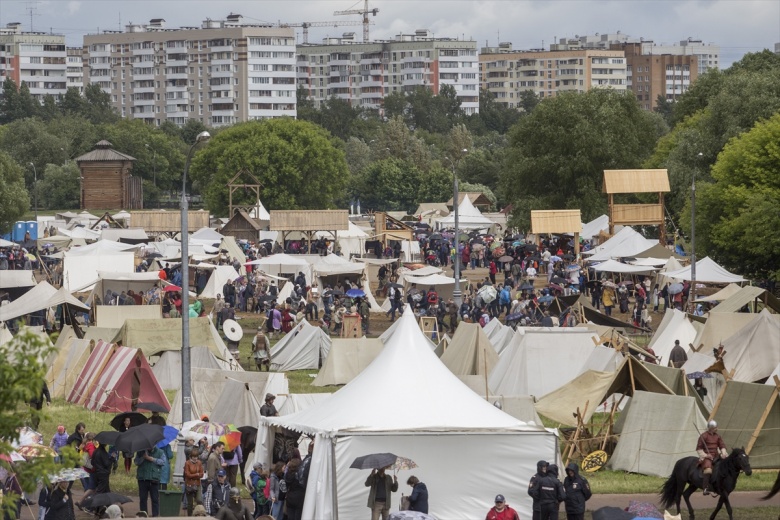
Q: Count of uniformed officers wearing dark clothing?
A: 3